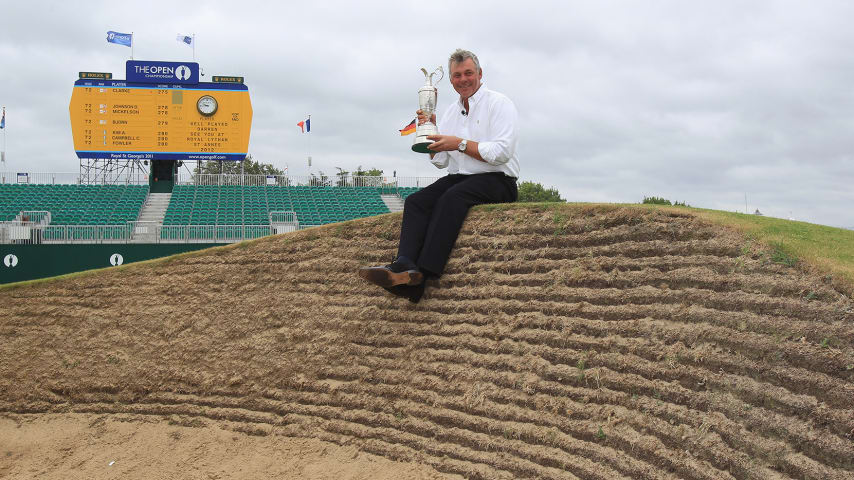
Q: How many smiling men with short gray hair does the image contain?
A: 1